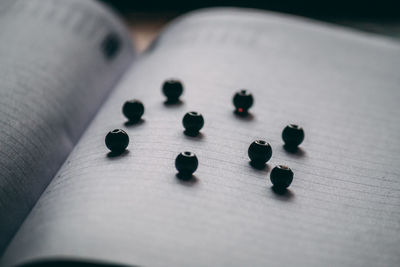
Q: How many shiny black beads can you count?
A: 9